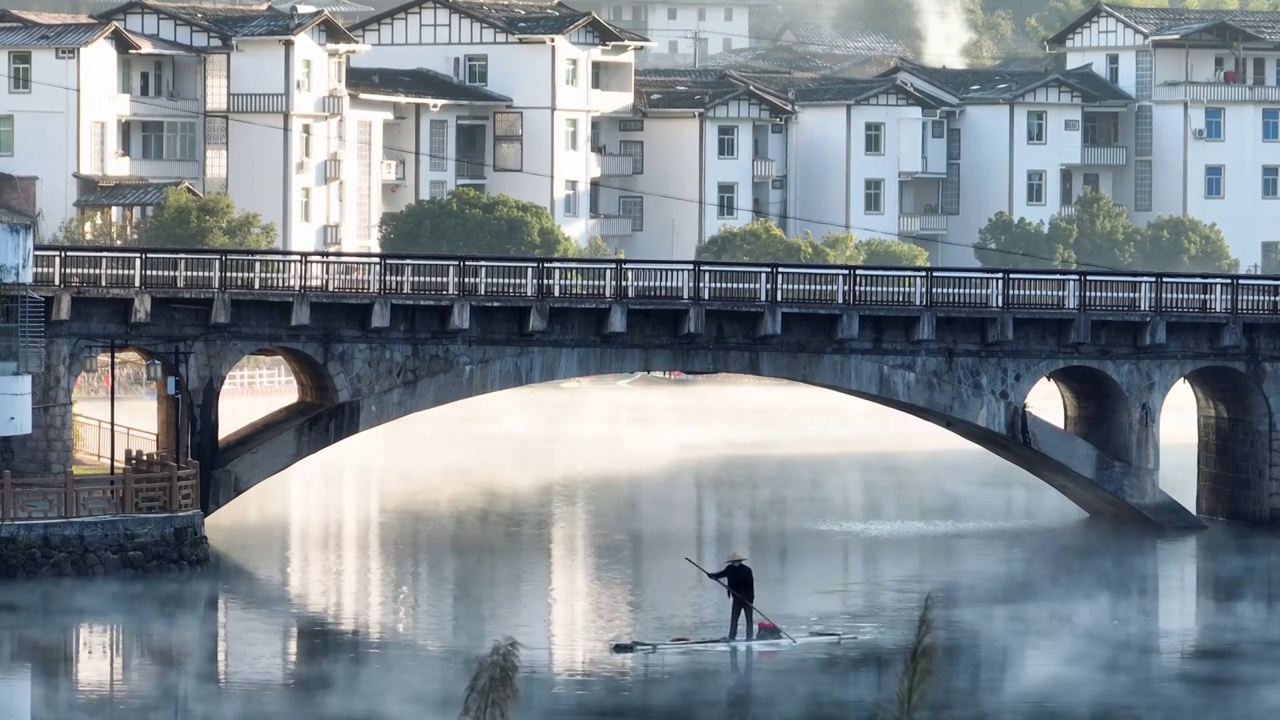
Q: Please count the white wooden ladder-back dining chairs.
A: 0